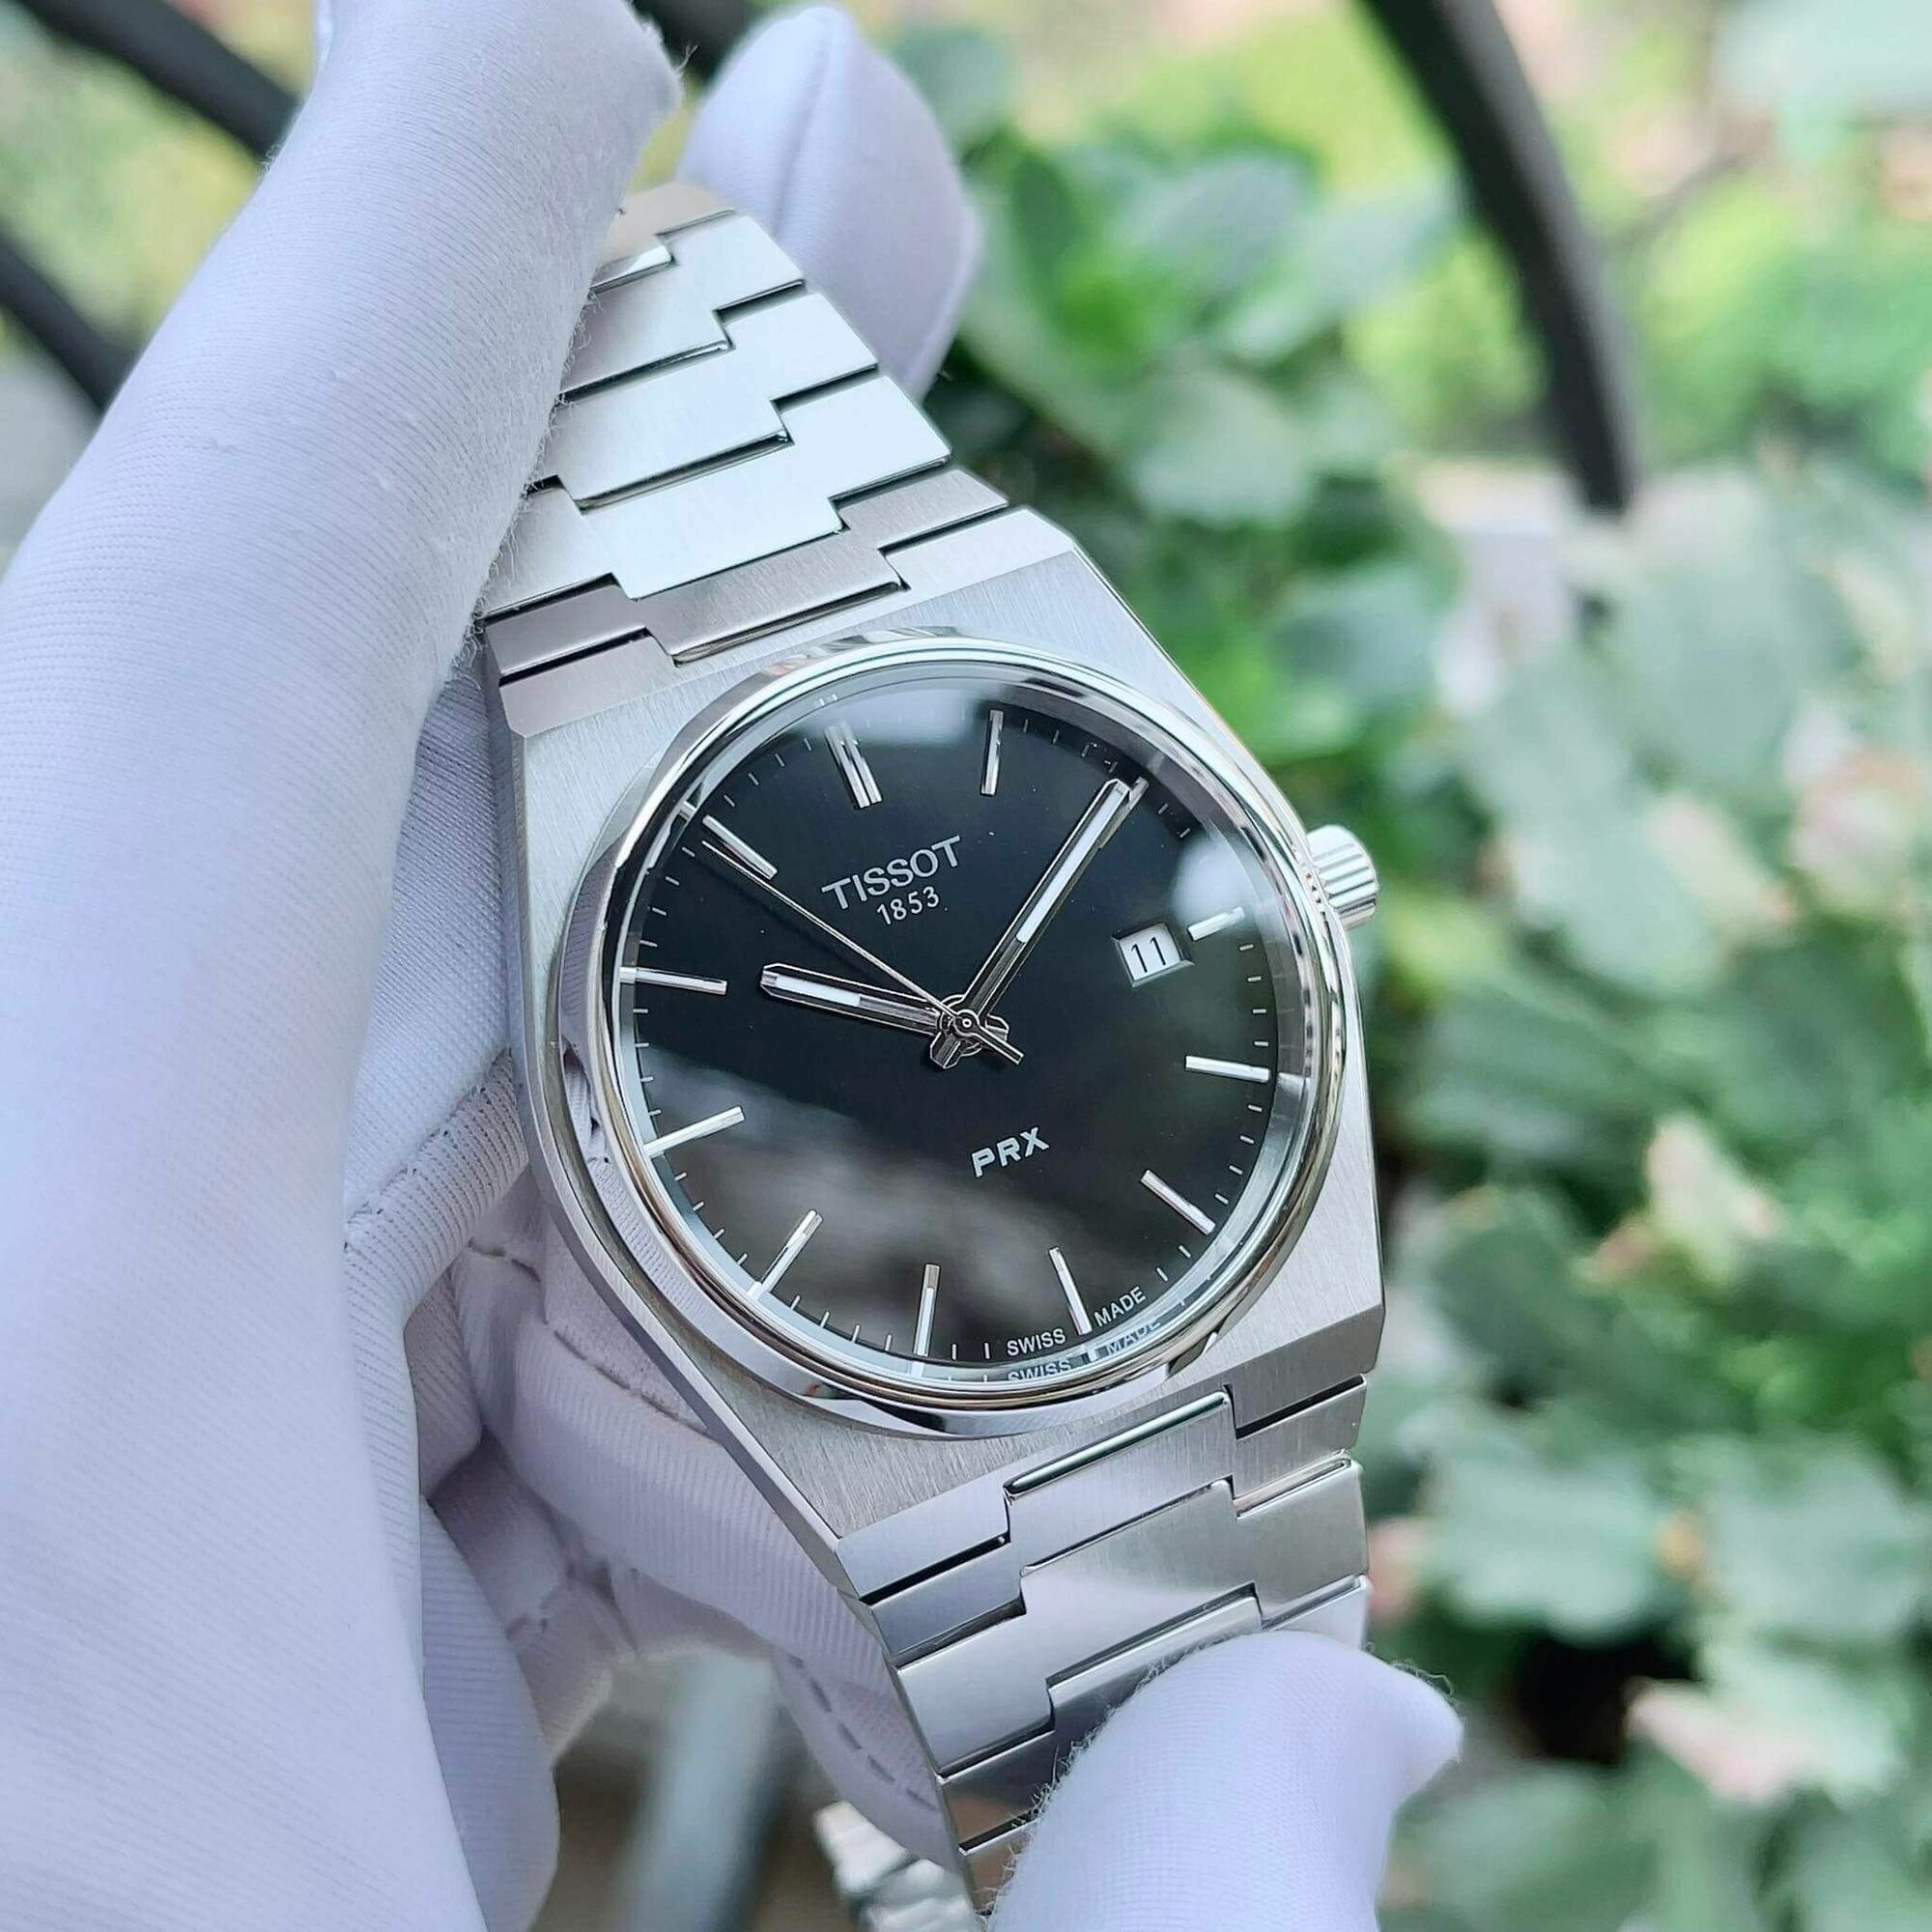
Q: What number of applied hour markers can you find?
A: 12